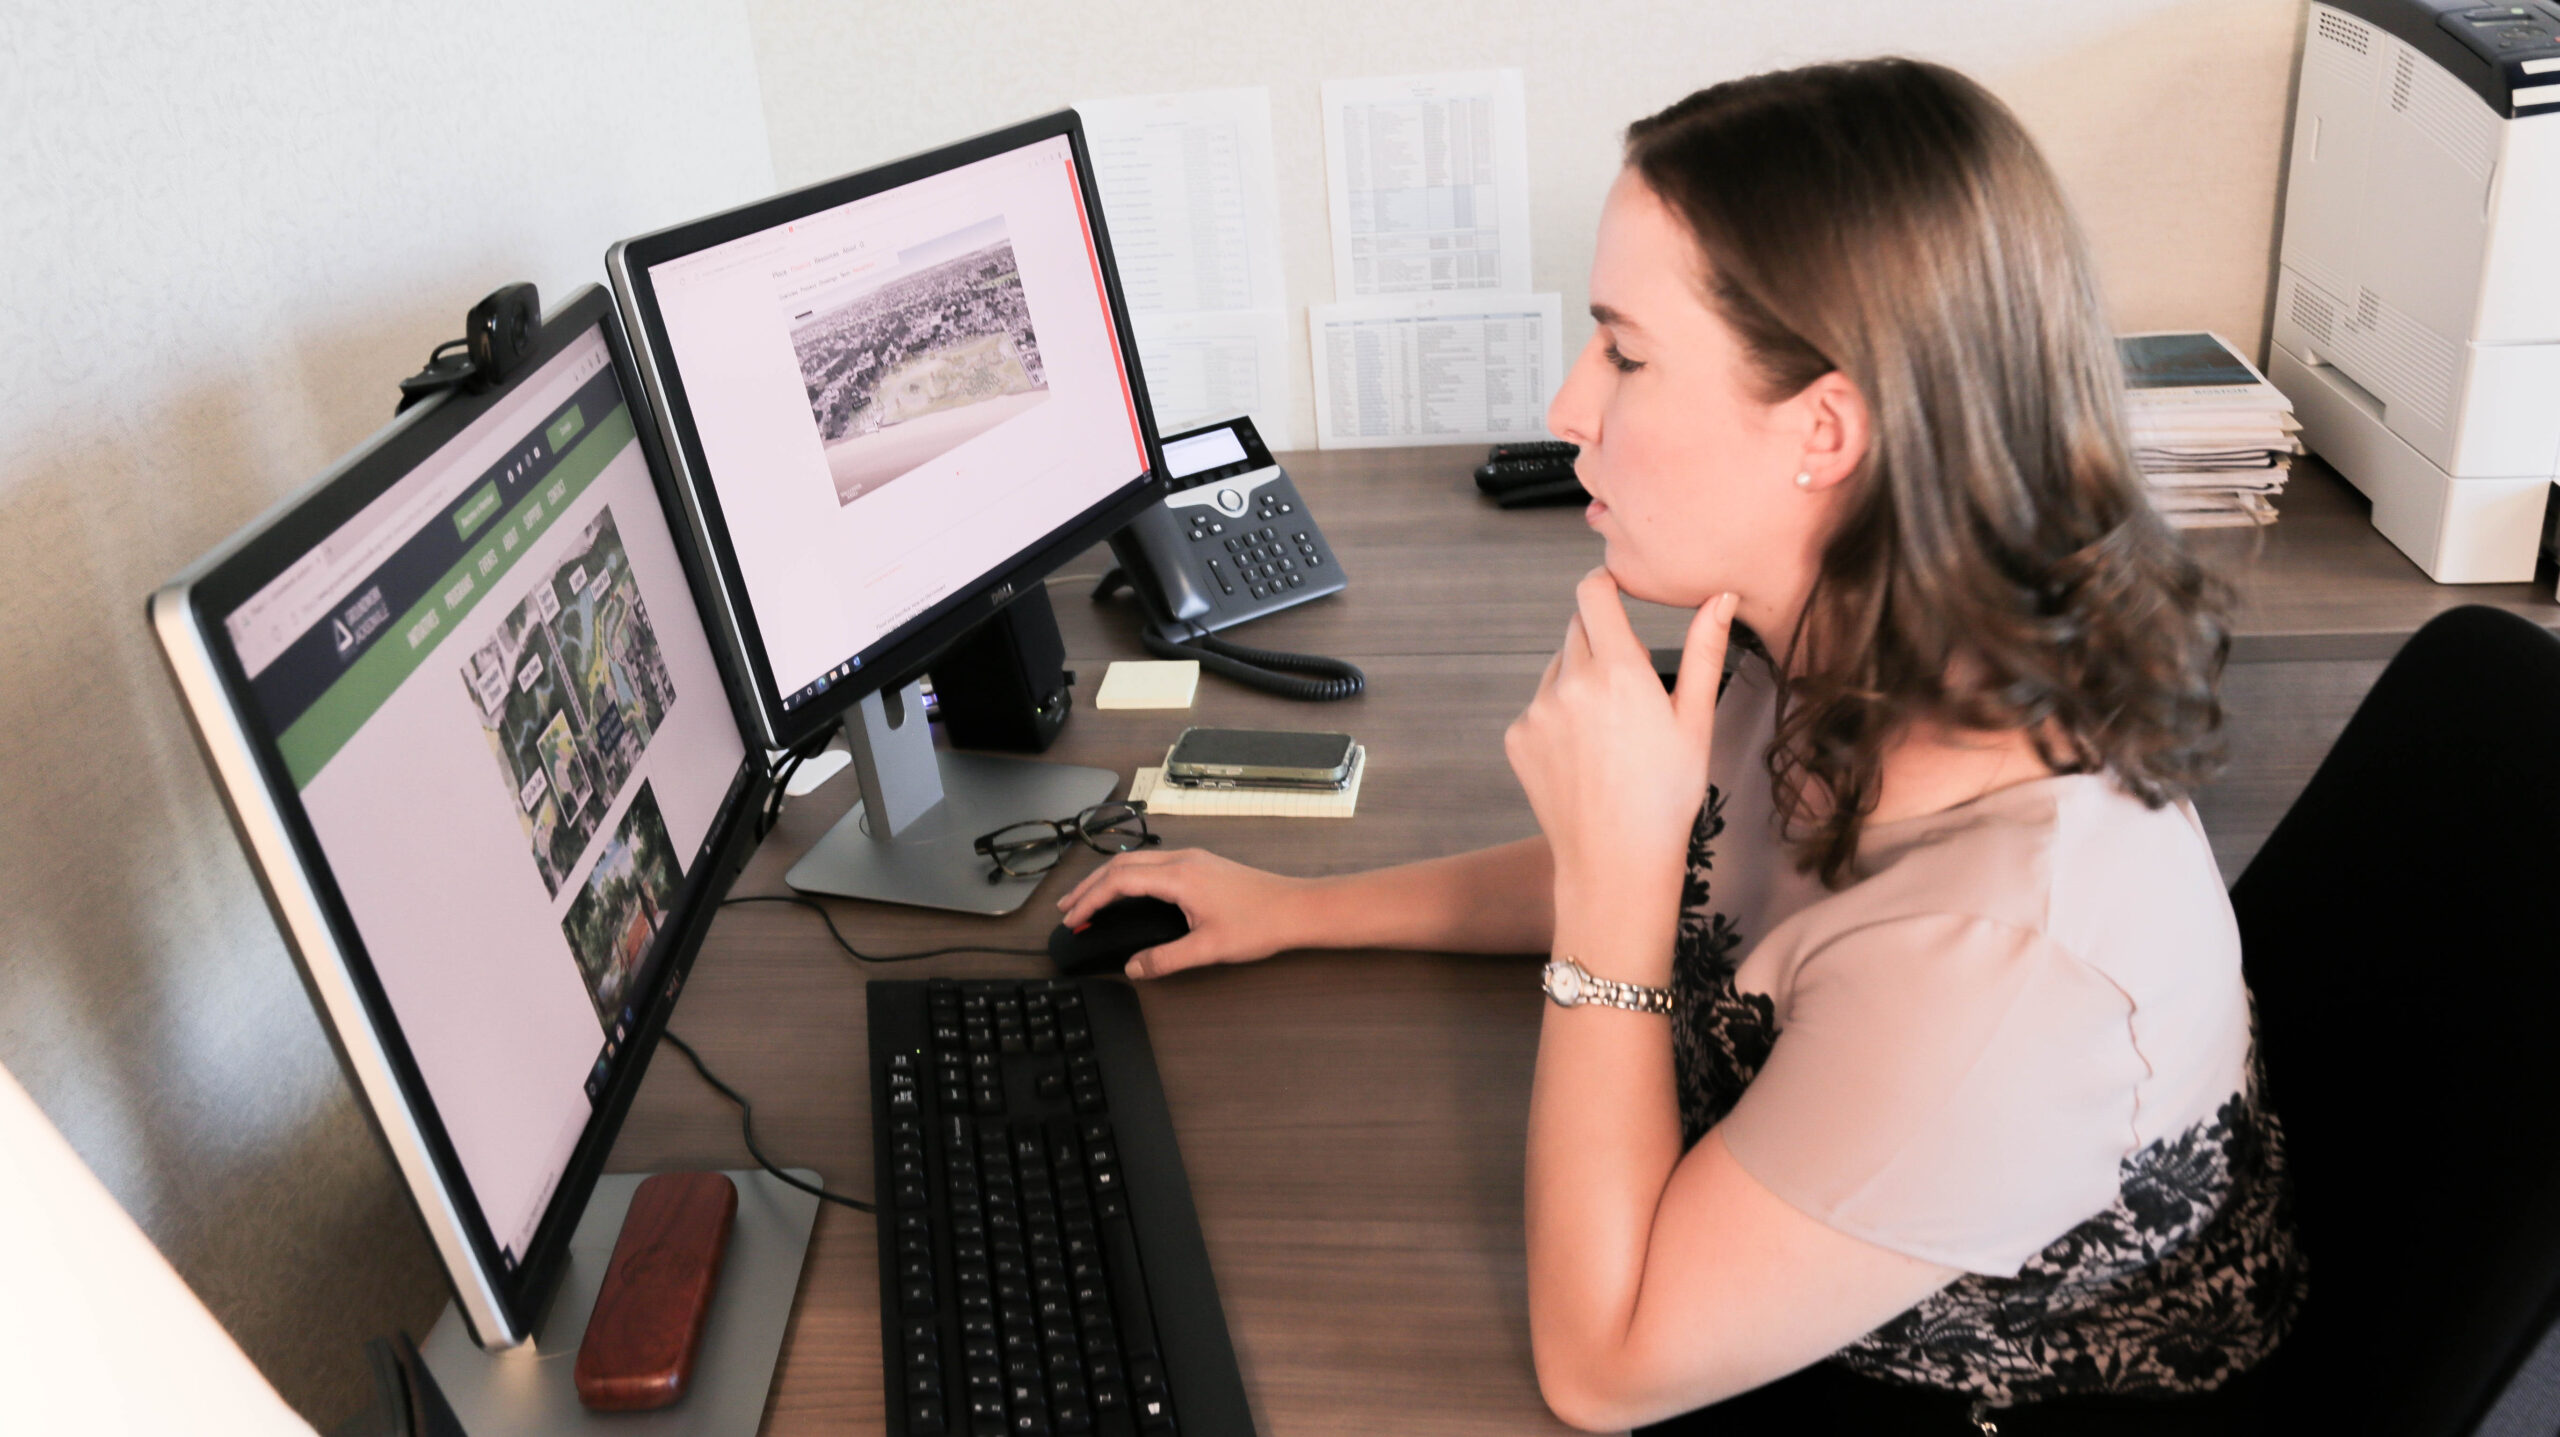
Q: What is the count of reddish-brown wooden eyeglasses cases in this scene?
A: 1